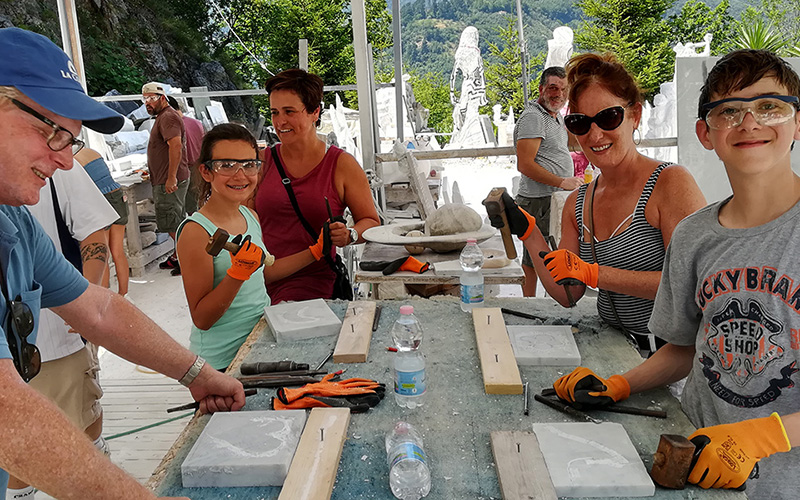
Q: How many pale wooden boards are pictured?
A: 4